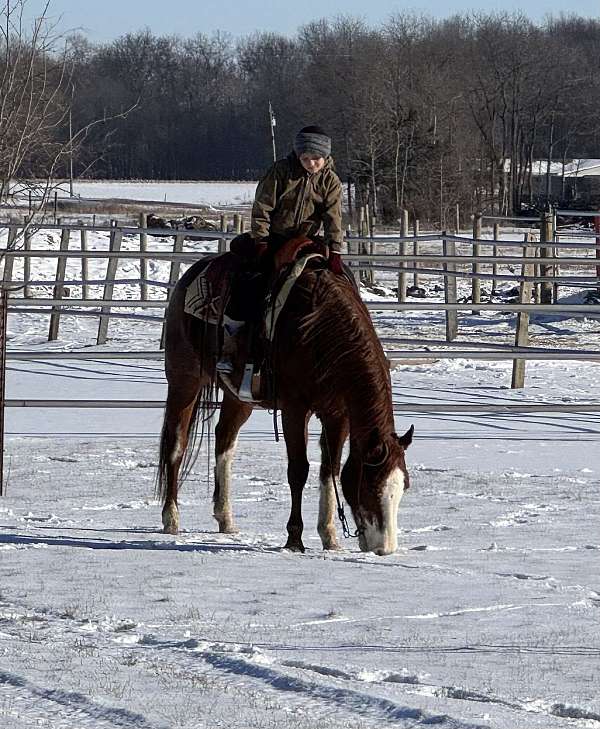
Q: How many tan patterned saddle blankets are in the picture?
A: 1